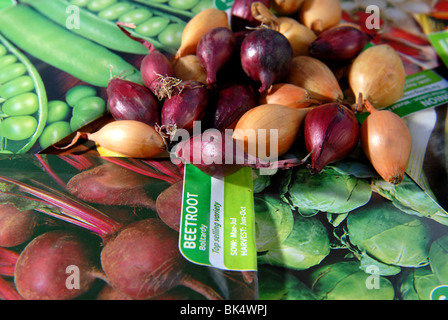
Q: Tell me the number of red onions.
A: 10